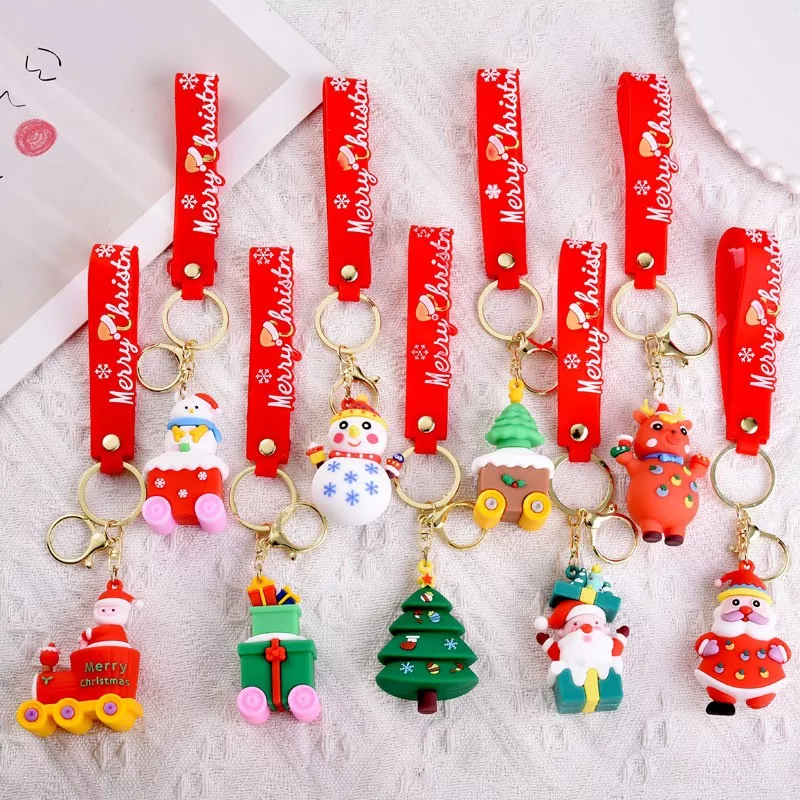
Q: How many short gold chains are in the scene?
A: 9